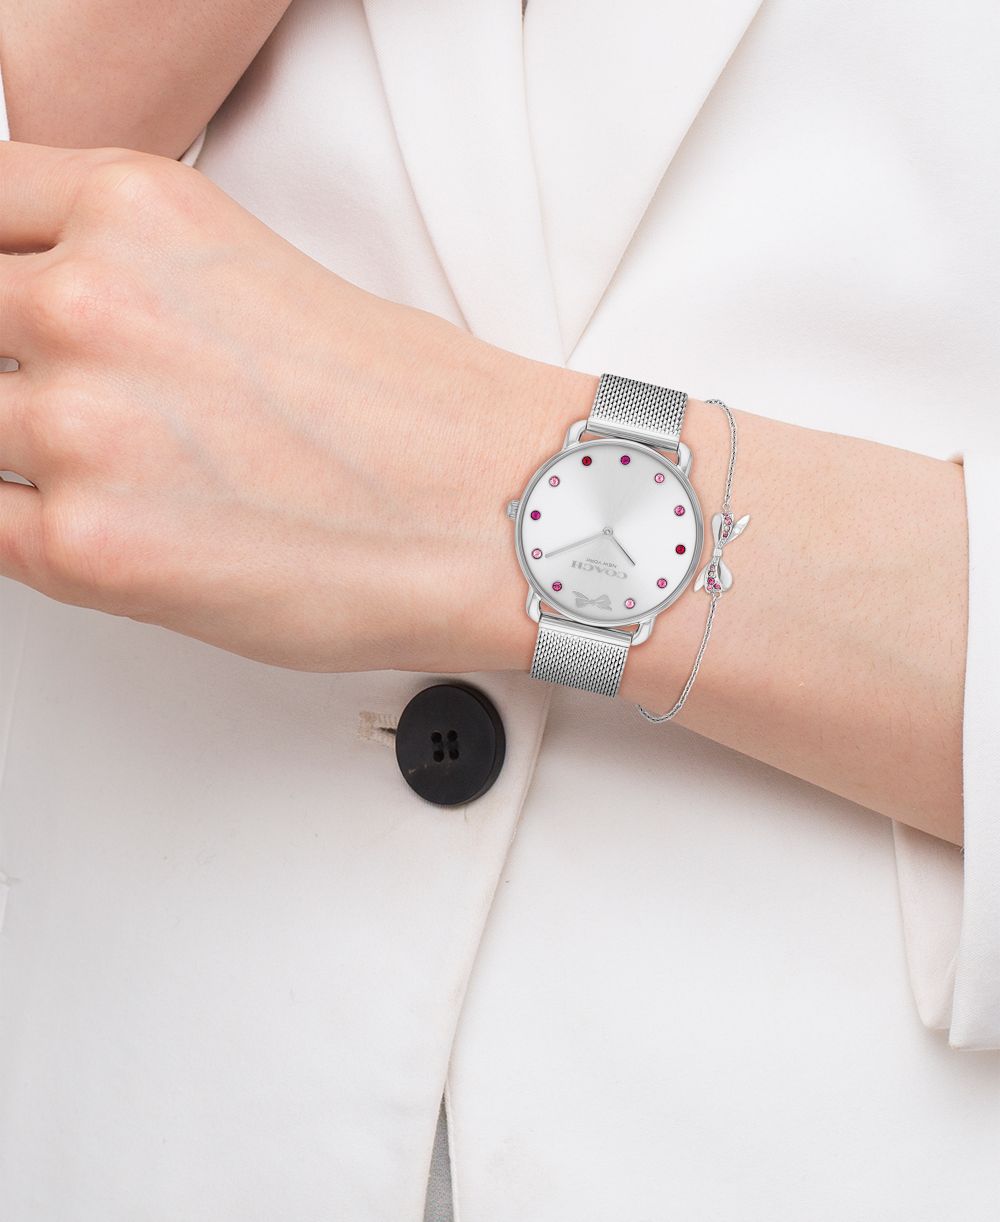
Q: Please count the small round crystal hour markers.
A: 11